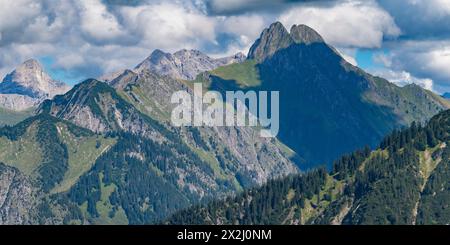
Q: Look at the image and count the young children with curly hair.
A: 0